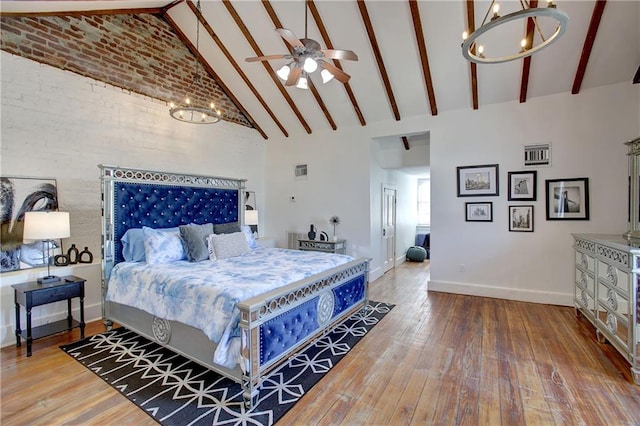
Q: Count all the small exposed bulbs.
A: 11